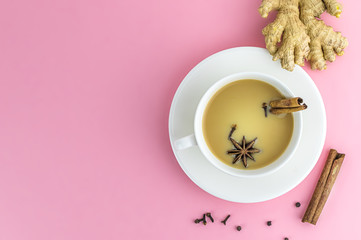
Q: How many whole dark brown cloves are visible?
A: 6